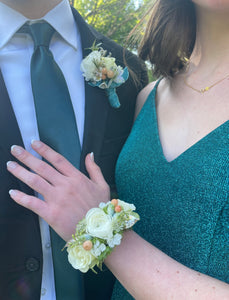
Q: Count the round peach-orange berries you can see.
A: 6